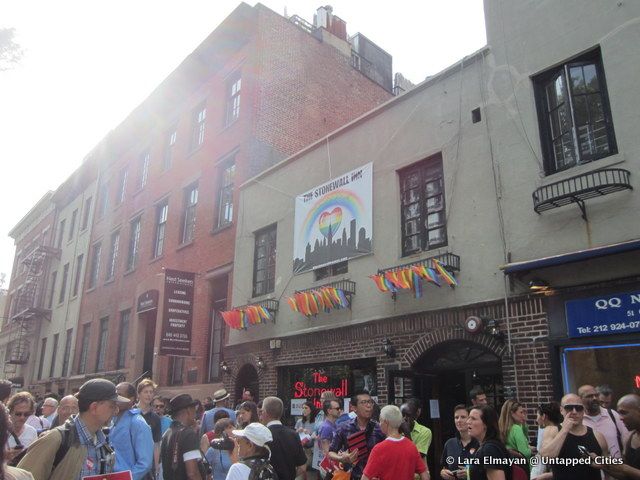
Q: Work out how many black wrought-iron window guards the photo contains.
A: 4